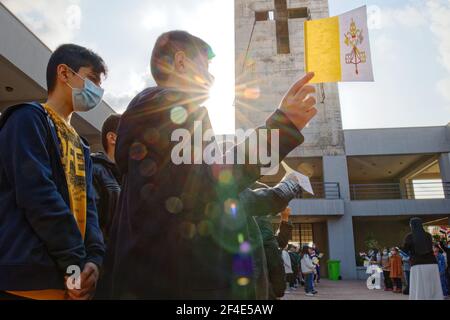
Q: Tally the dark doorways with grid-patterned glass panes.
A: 1